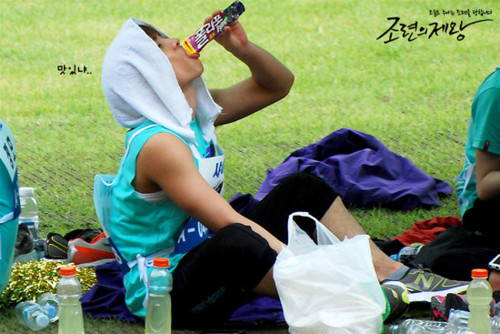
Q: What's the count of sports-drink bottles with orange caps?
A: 3